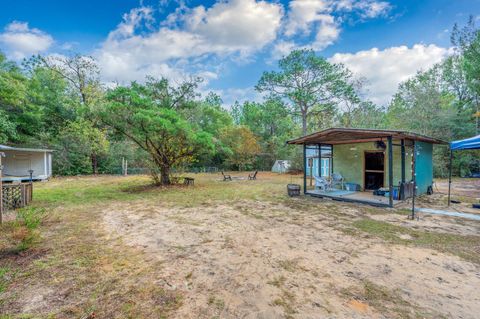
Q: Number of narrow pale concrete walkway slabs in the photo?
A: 1